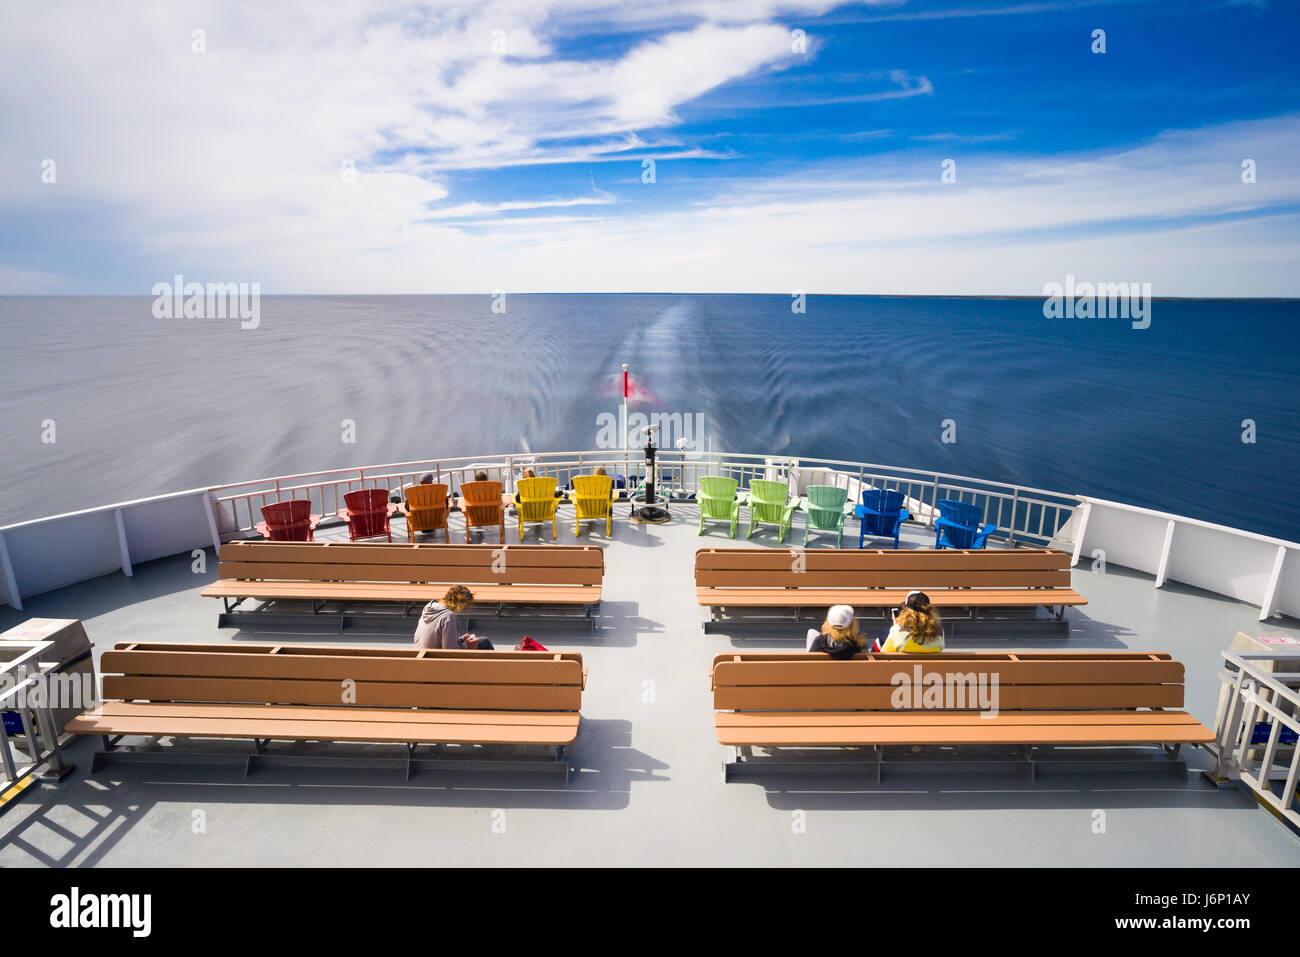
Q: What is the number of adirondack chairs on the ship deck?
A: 11